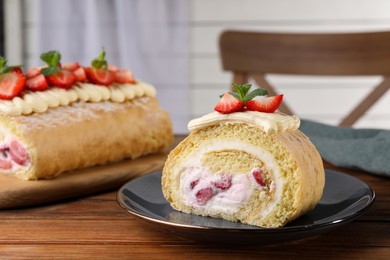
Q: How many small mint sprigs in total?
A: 4